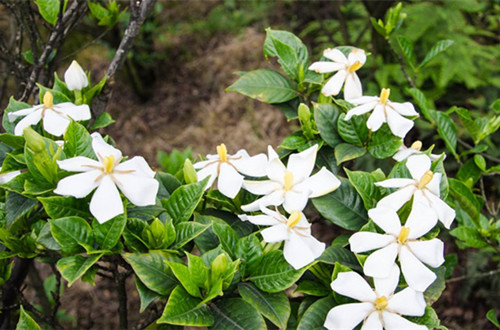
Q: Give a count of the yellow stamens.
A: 11